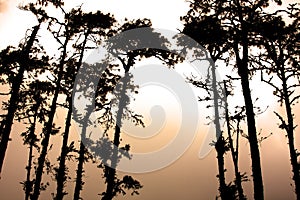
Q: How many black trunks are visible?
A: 10